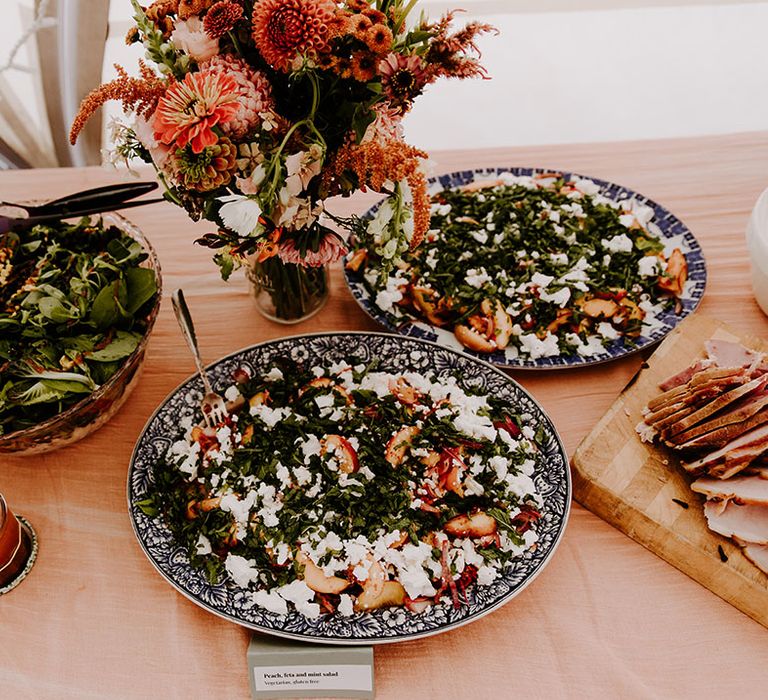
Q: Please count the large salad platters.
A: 2